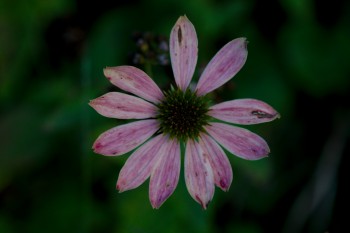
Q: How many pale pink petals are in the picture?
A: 11